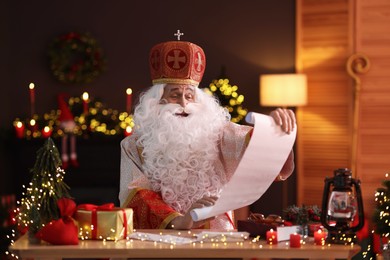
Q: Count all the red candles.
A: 10